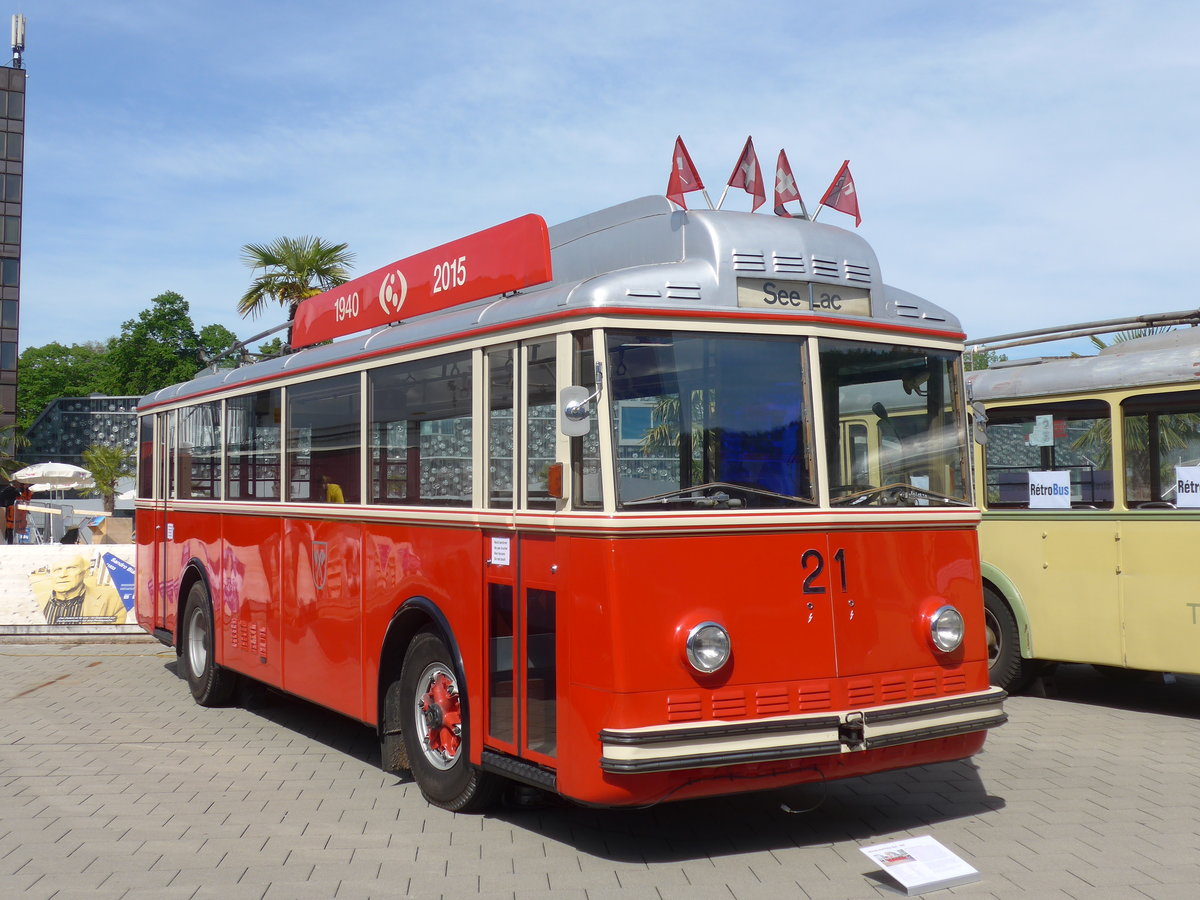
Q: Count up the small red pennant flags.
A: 4